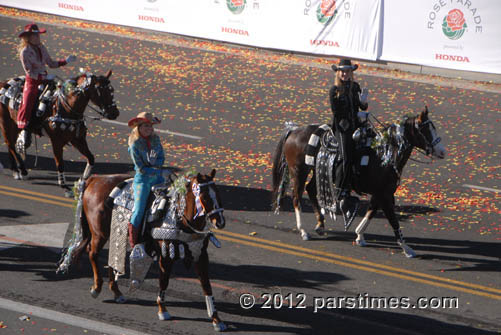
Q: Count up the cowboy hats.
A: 3